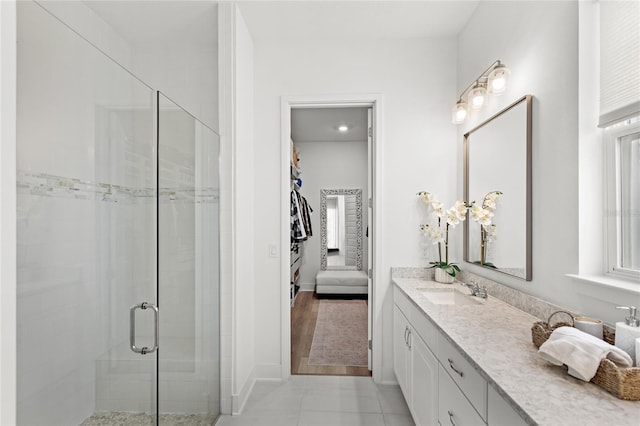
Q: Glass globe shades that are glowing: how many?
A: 3